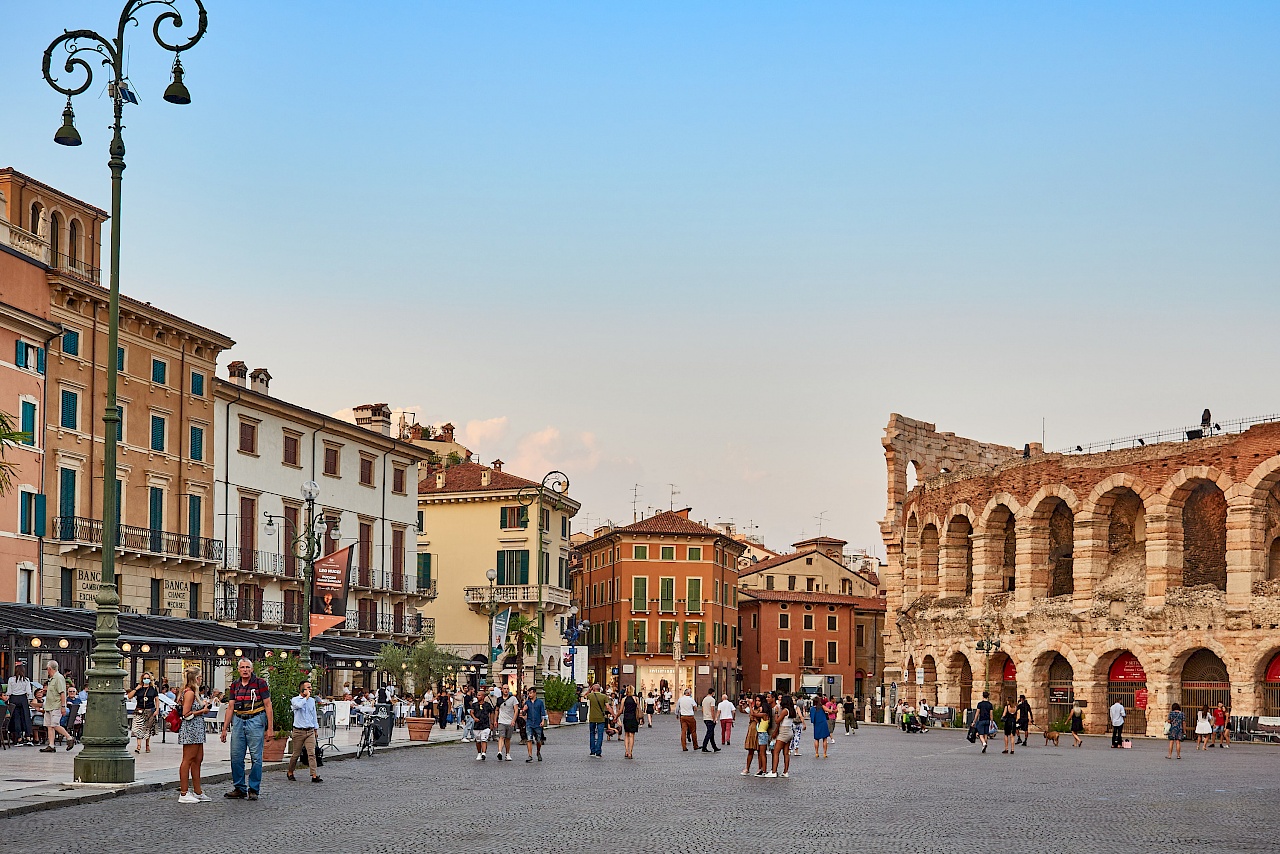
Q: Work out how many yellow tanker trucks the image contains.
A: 0